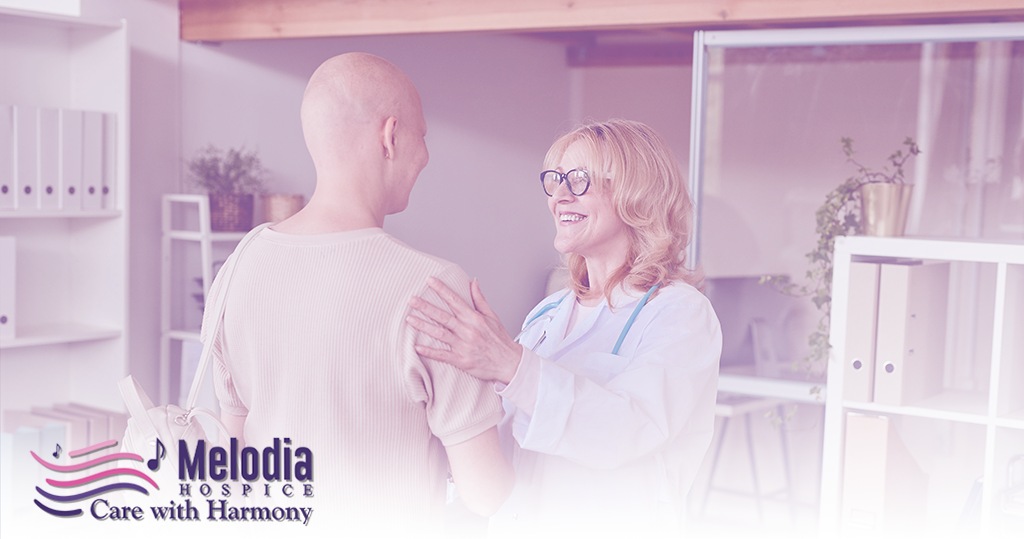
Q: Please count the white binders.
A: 9